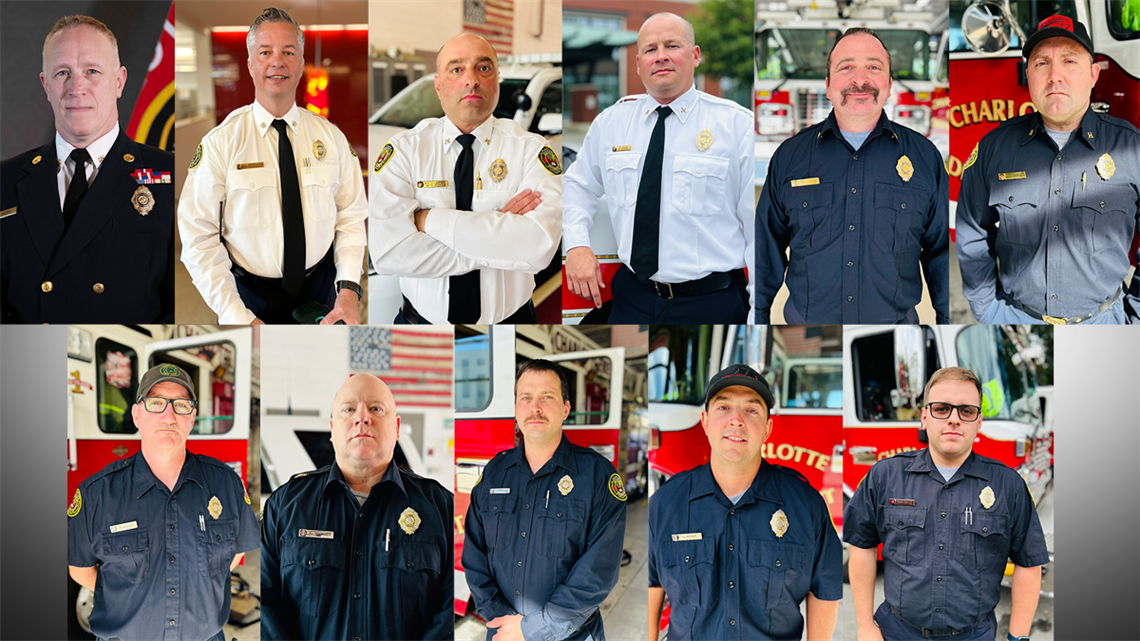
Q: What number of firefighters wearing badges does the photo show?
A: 11